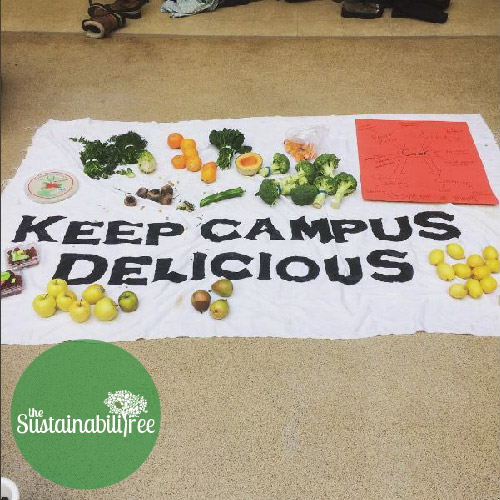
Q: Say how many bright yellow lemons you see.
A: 11